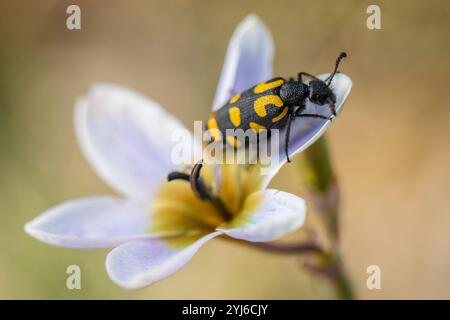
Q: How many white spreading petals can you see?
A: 6